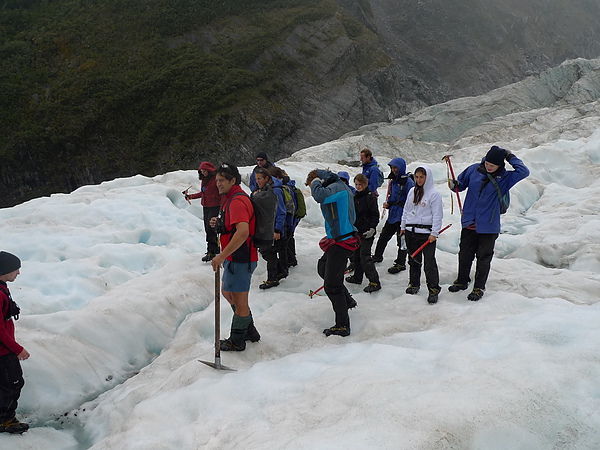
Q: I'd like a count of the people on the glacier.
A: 14